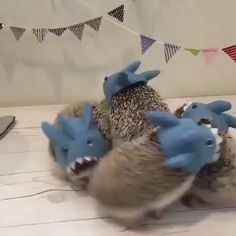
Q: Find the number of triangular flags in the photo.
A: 11